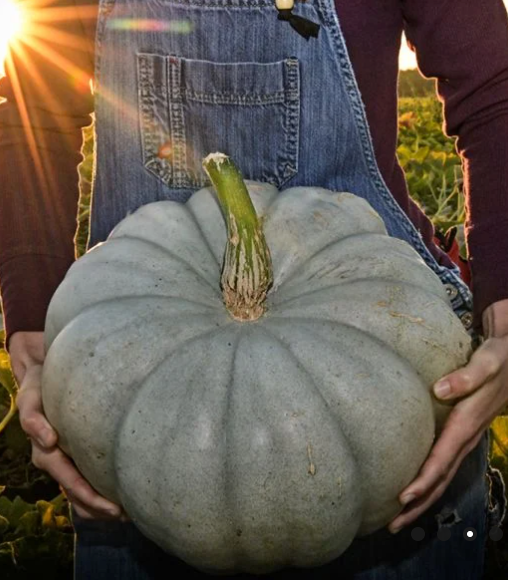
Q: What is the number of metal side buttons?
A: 2